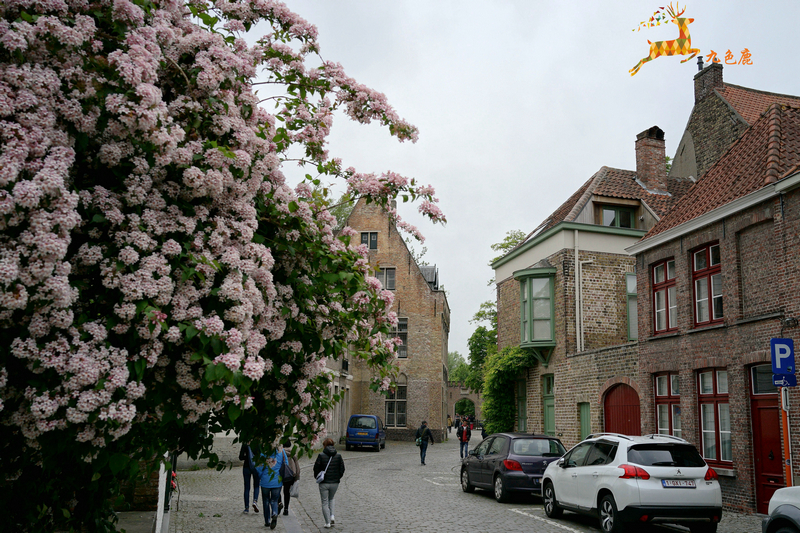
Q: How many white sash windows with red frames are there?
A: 4